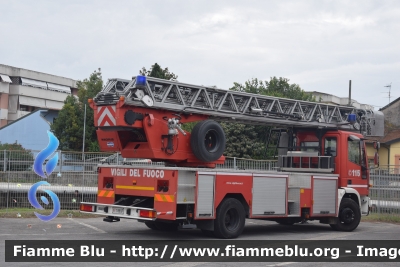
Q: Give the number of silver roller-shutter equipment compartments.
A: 3